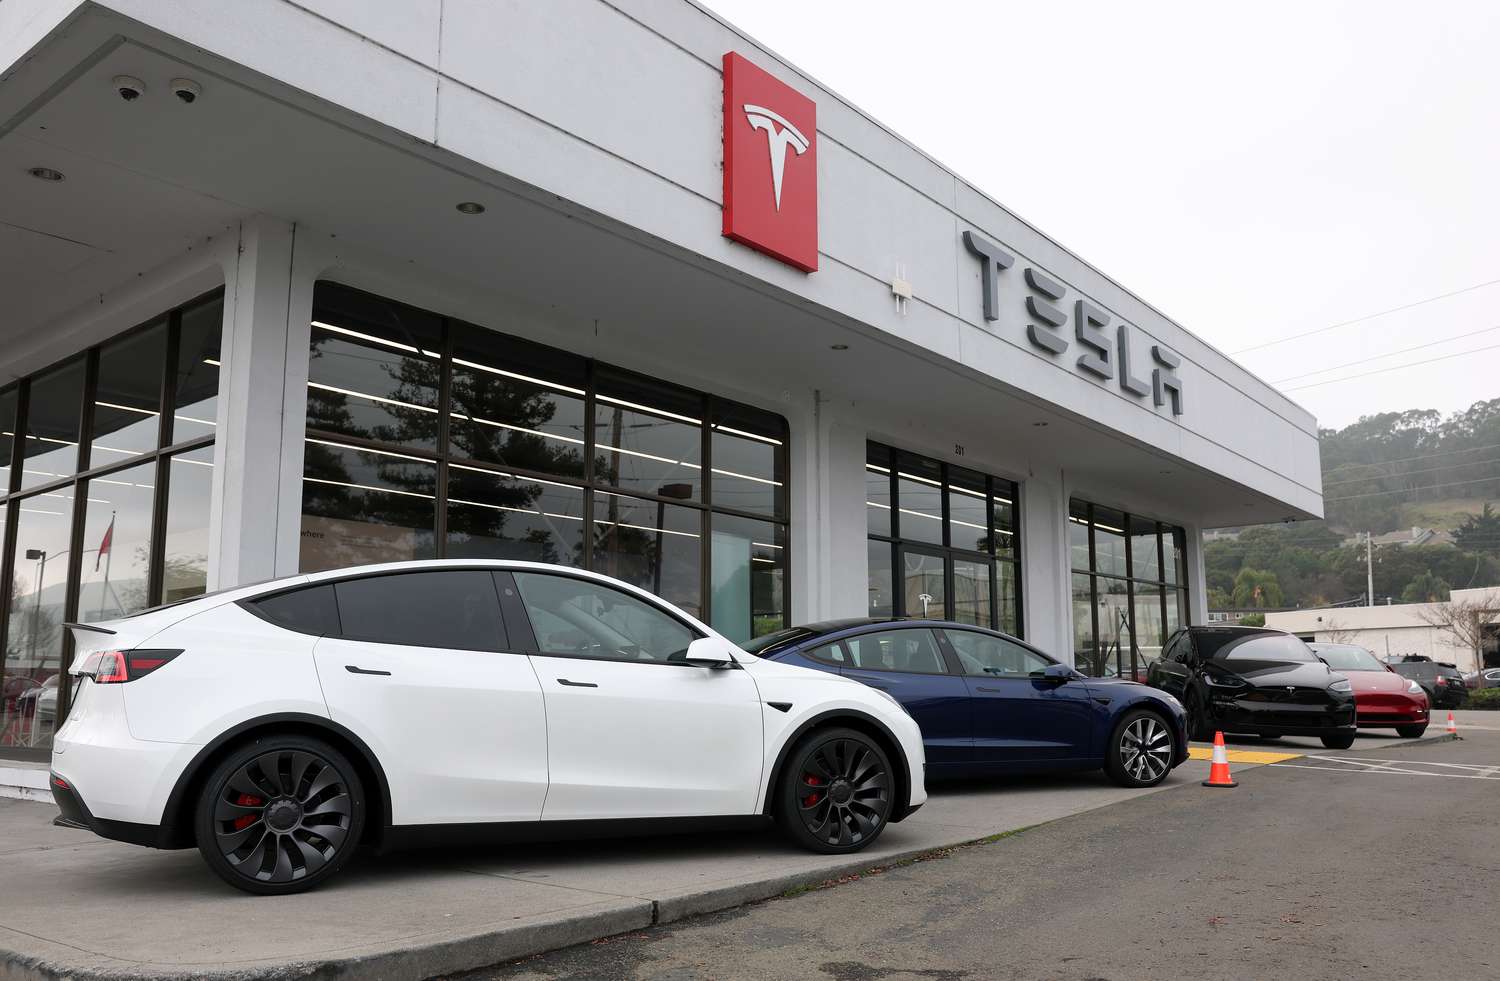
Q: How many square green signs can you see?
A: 0